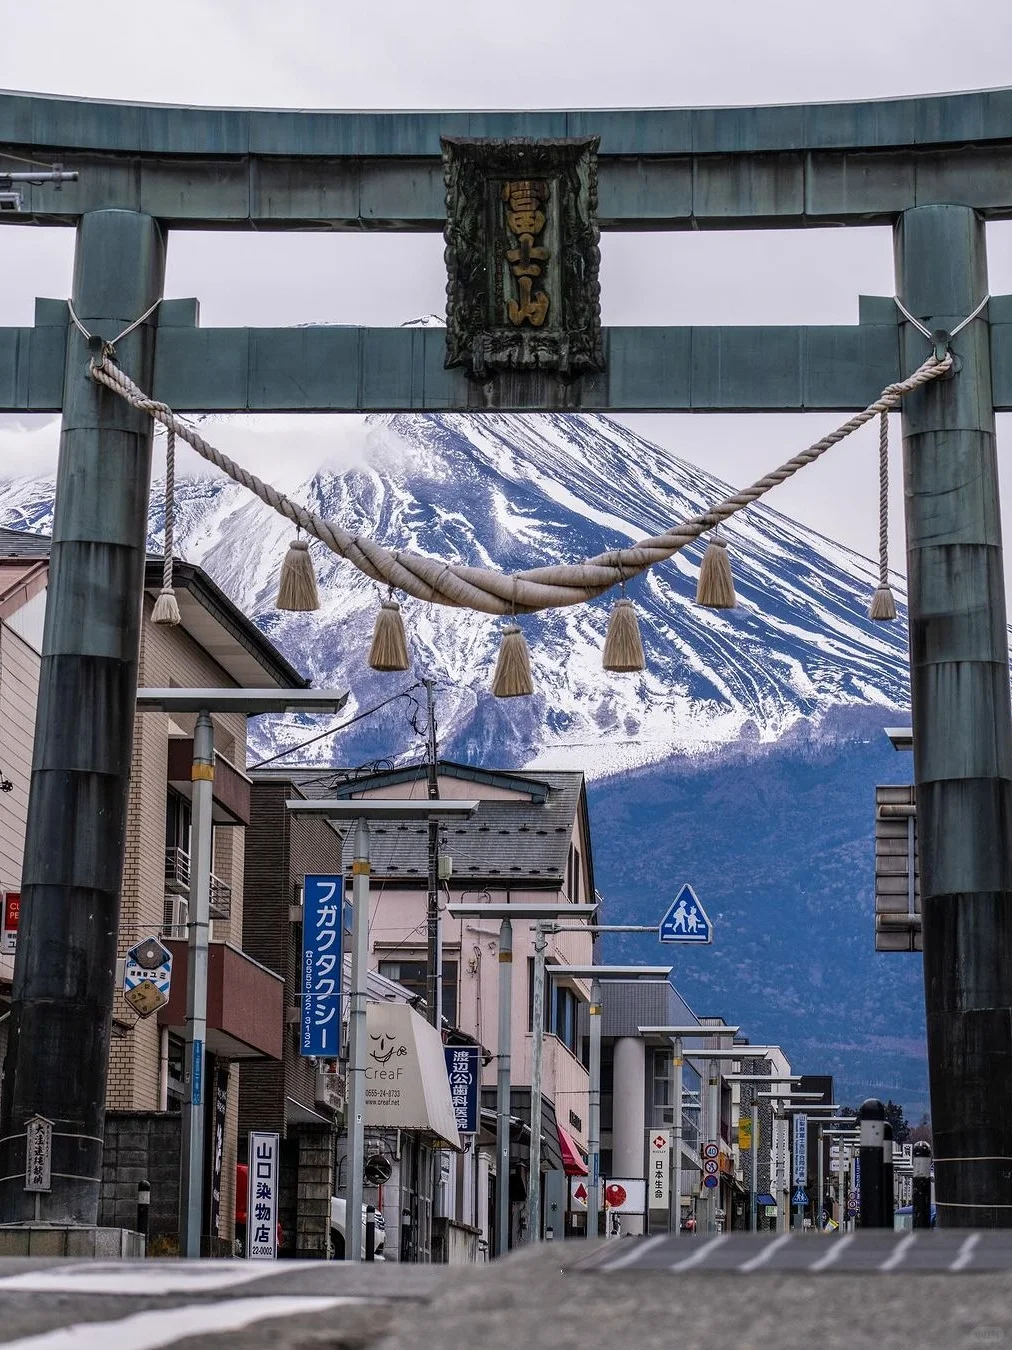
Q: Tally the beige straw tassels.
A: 7